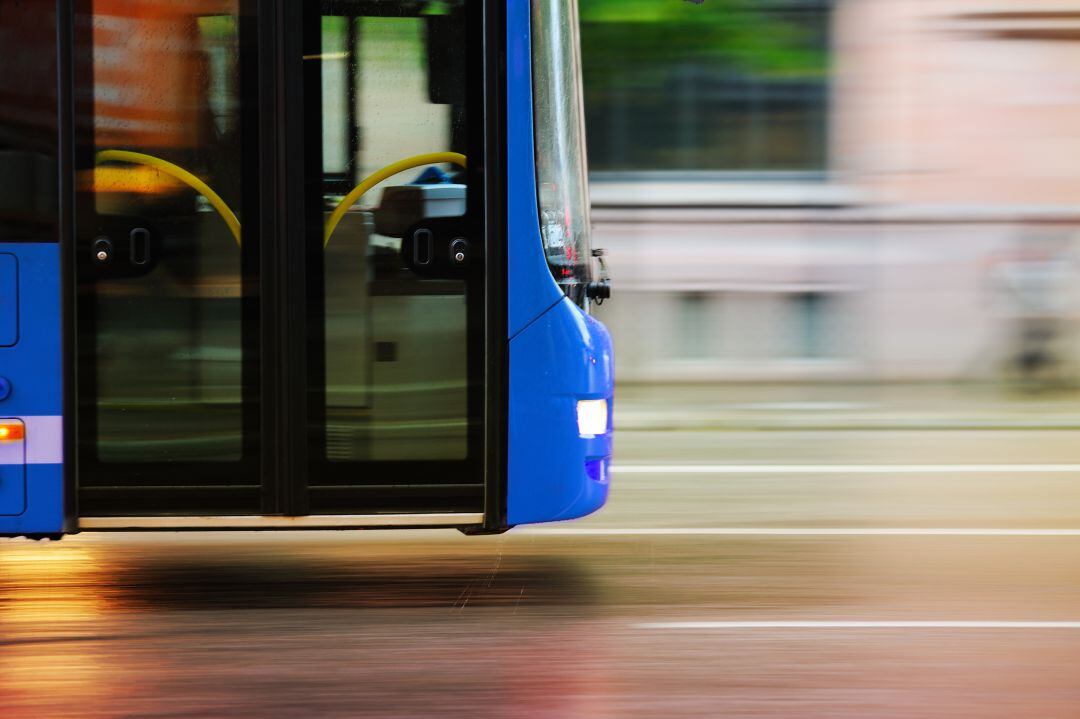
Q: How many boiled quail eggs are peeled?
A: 0